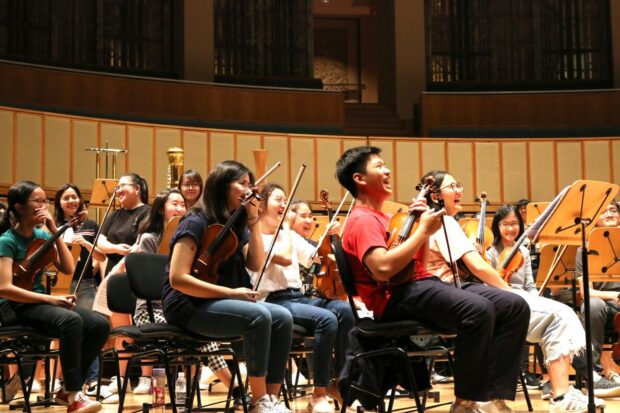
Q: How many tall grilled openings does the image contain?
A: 3